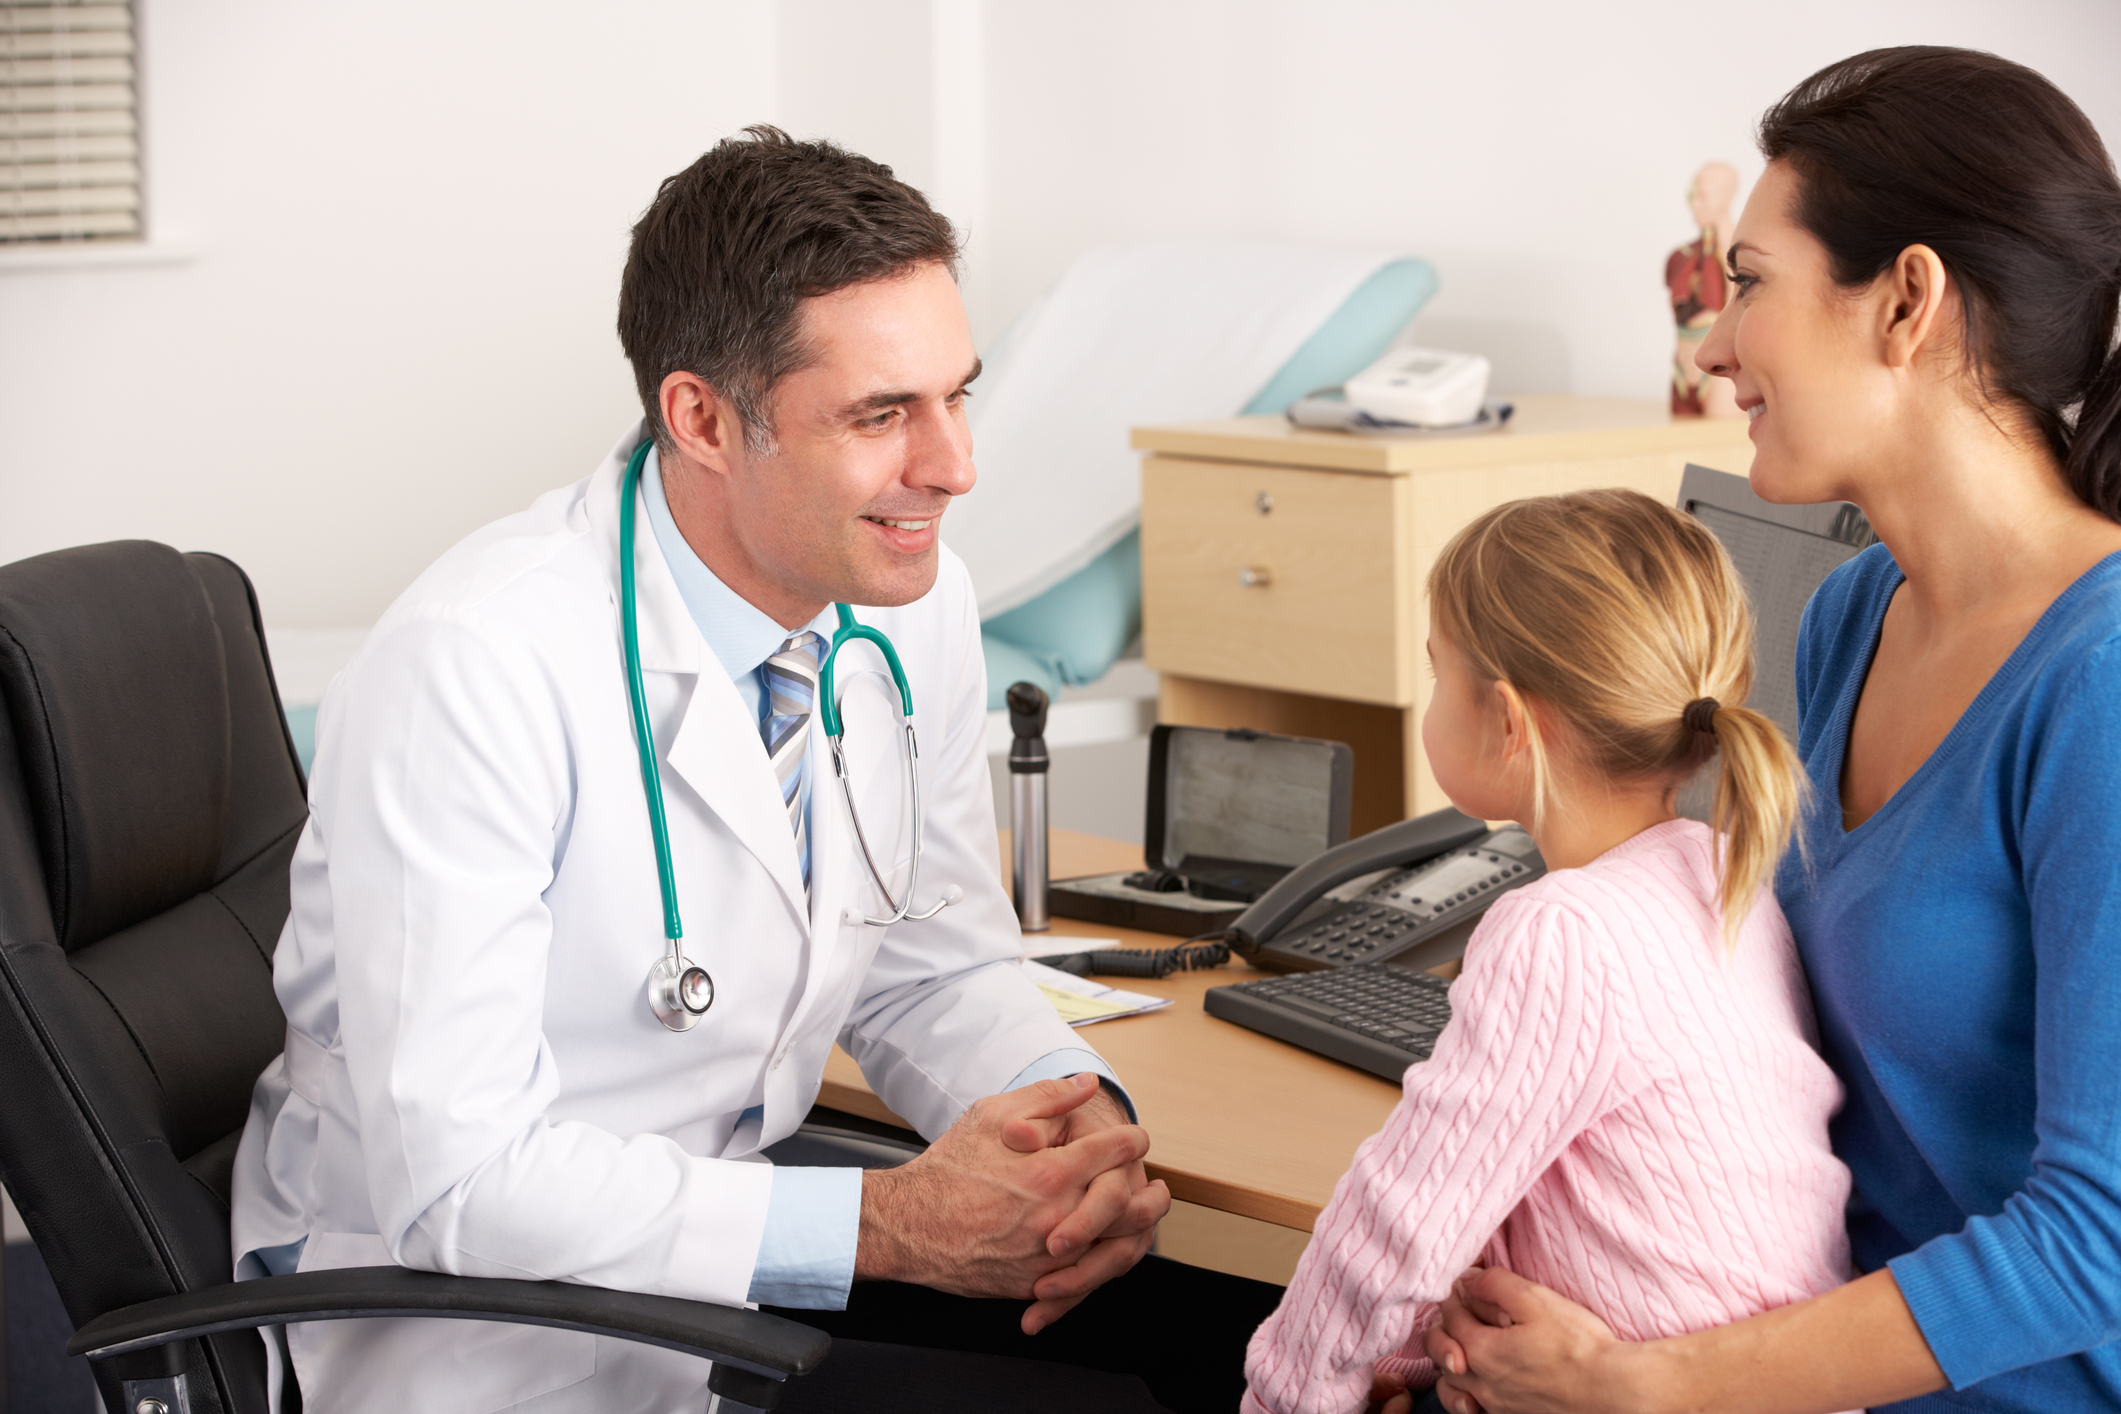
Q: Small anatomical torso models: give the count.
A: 1